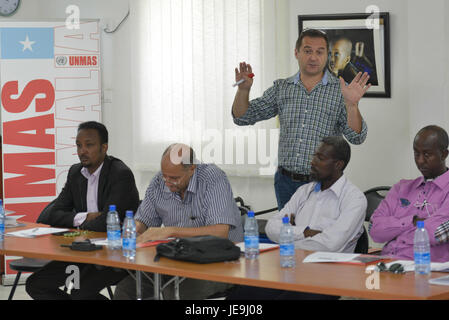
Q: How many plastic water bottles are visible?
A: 6